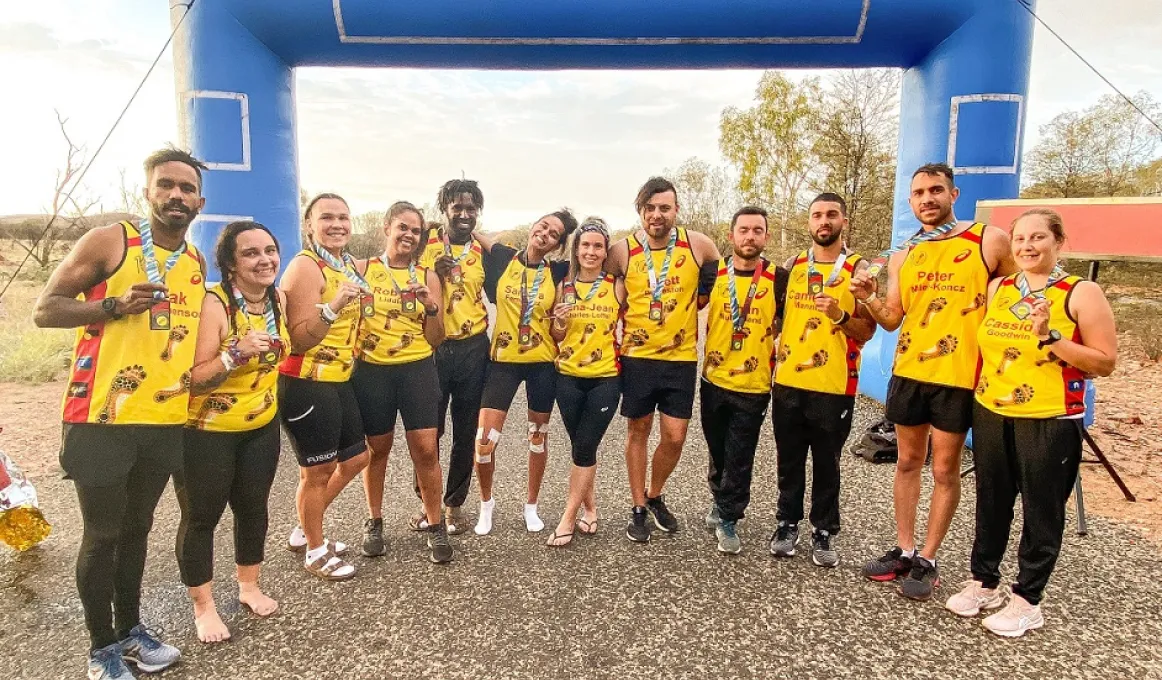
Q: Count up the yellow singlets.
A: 12